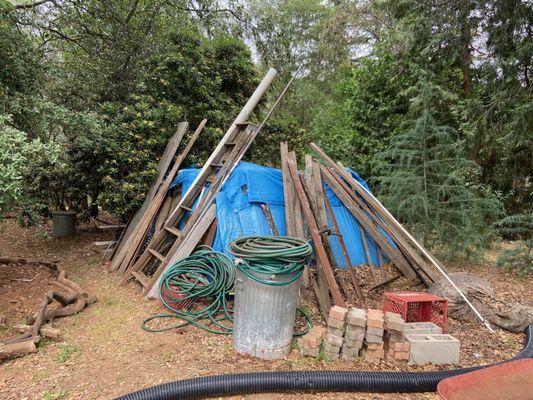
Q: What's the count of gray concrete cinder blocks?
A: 2